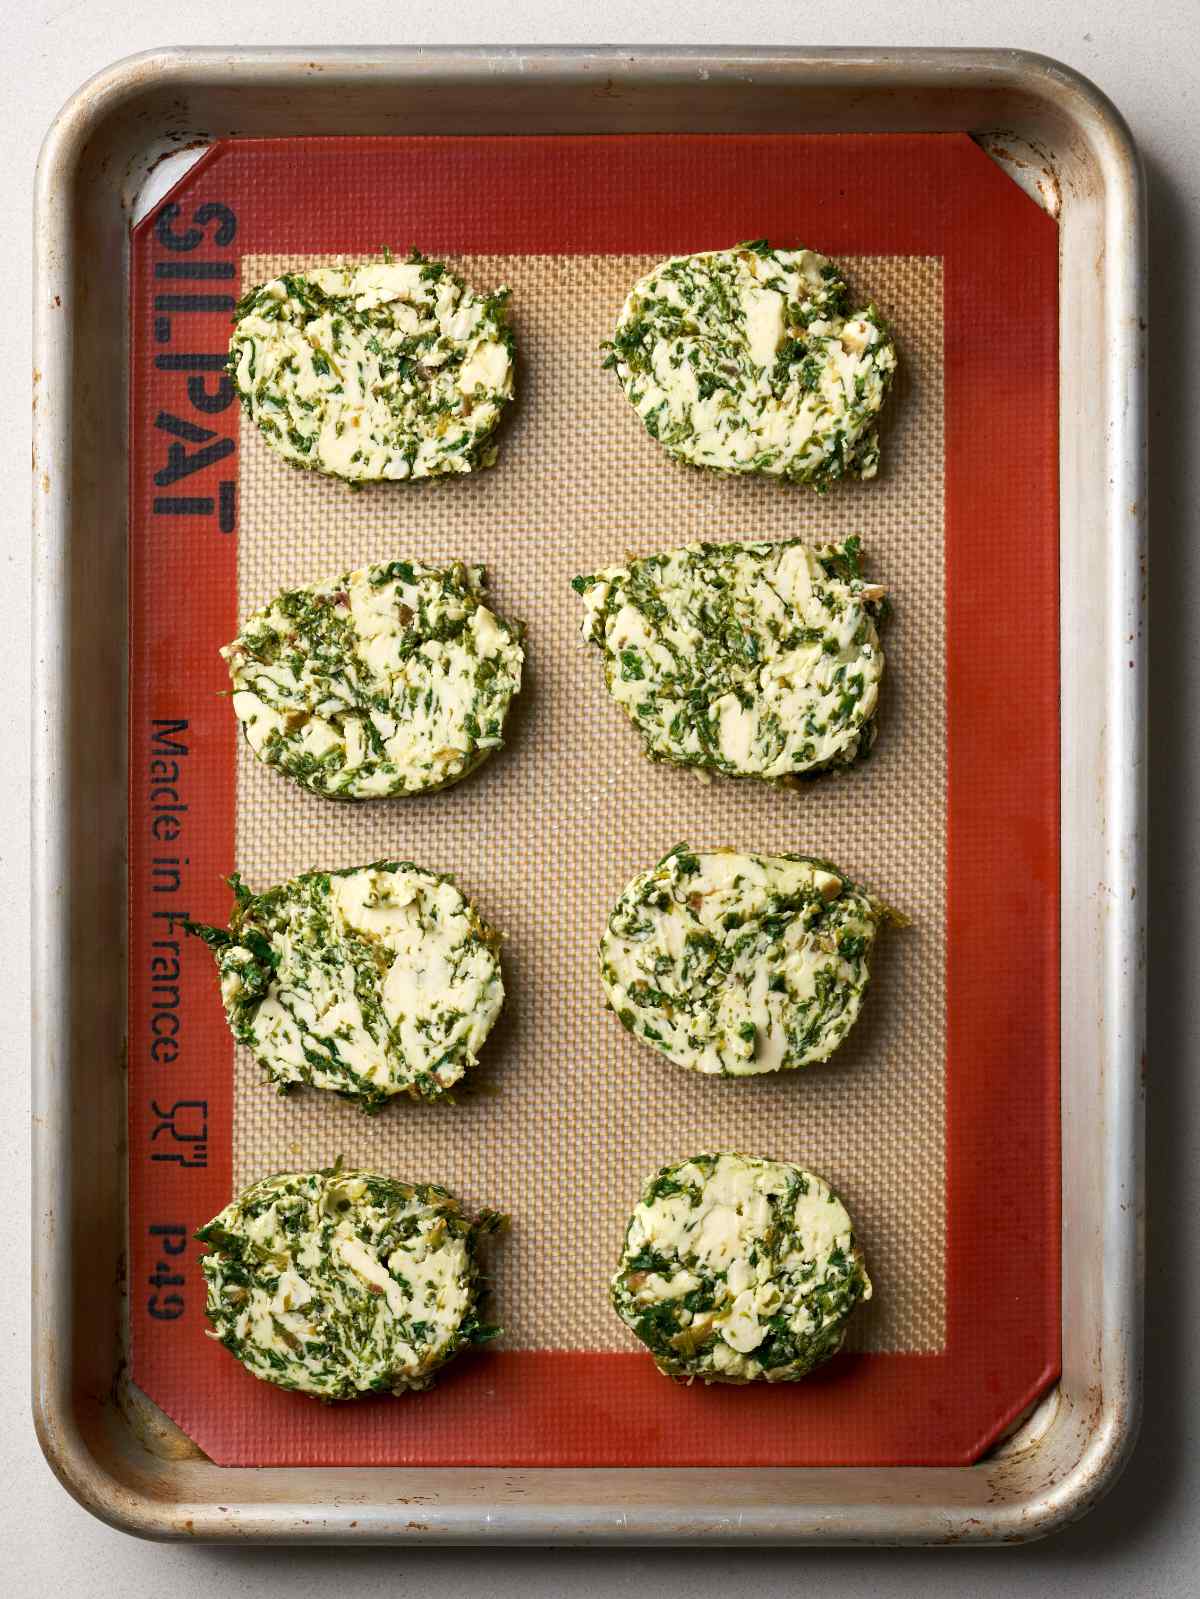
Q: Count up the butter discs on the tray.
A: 8